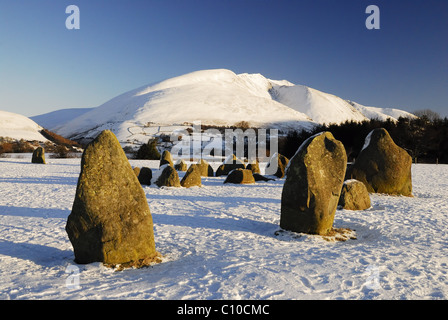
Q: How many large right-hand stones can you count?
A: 2